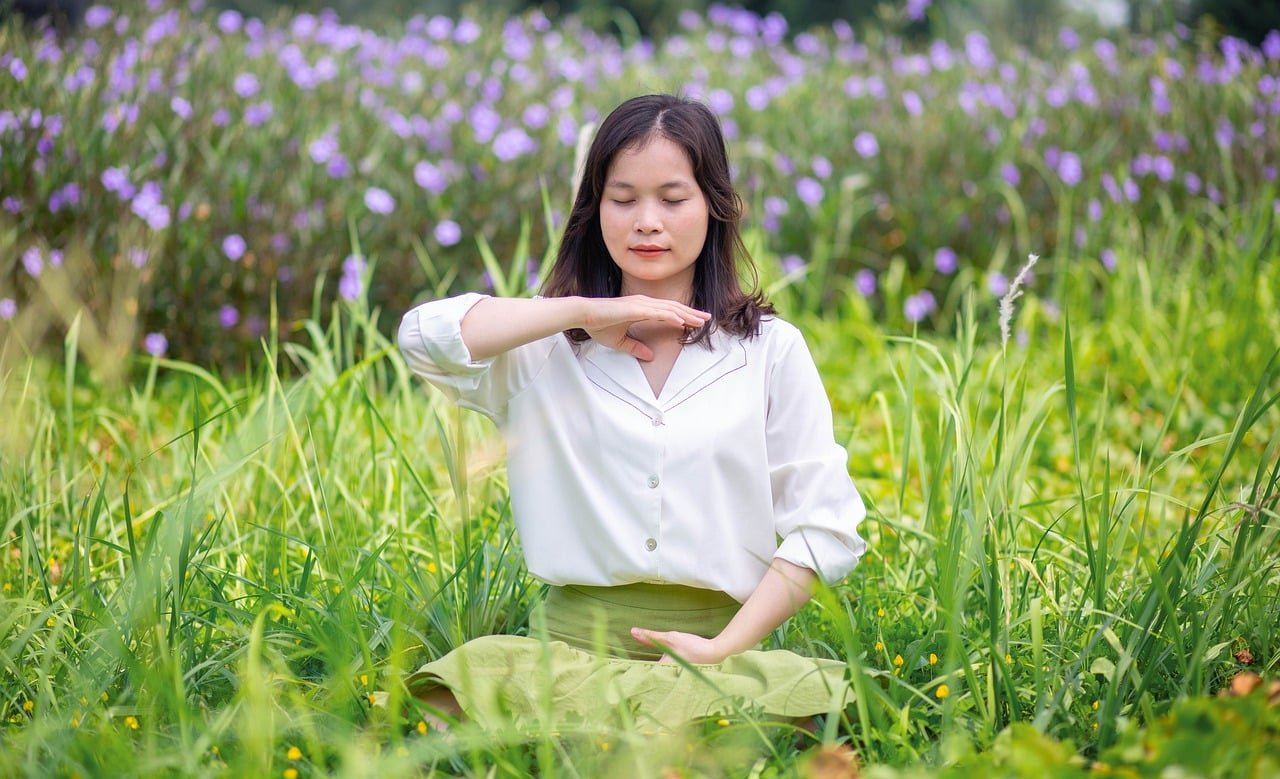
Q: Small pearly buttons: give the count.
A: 3